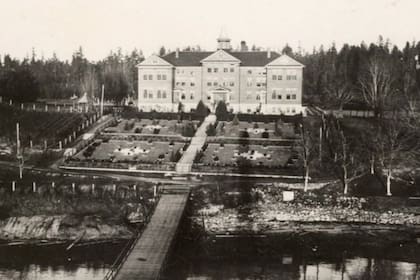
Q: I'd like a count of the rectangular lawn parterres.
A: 4